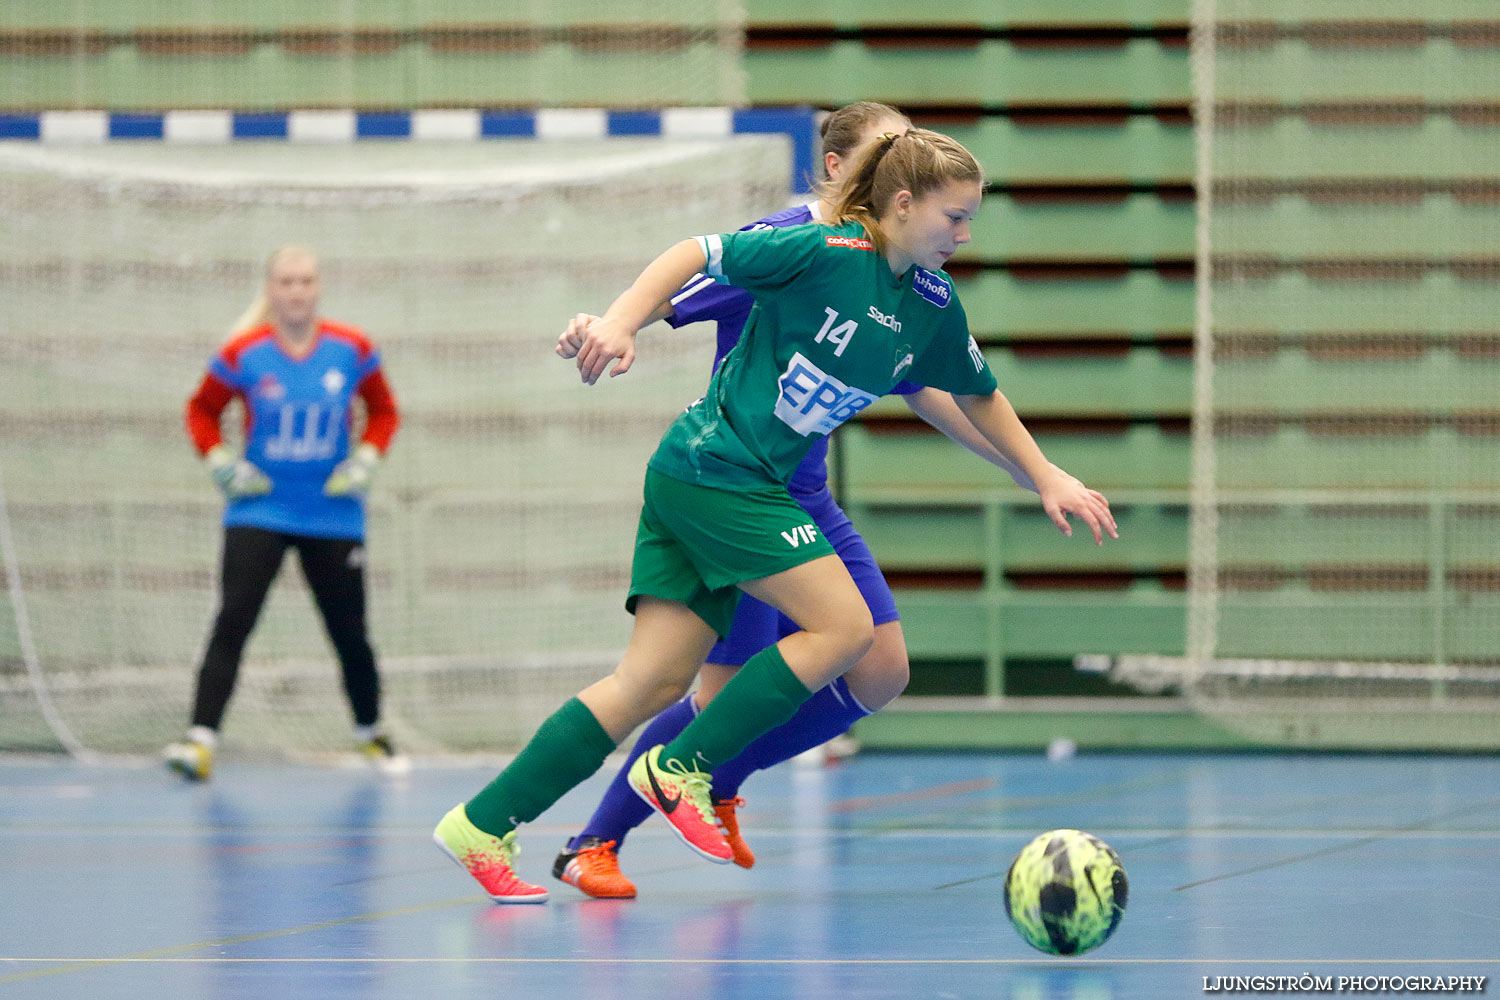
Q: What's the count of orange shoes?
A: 2